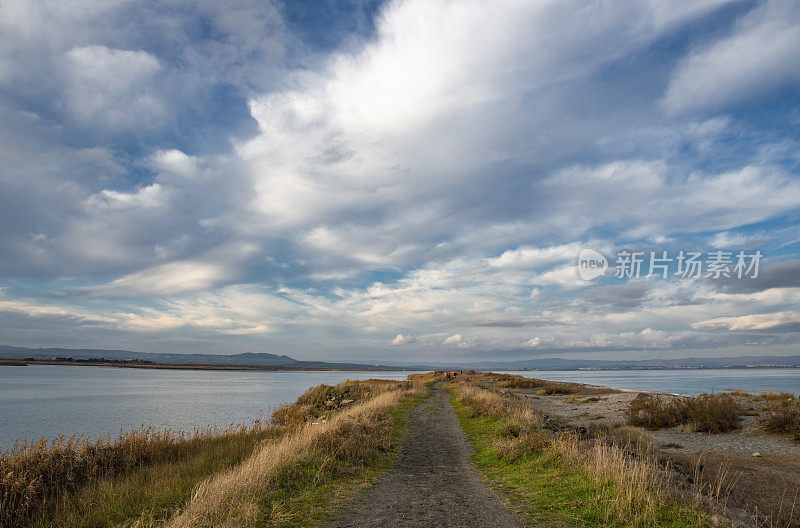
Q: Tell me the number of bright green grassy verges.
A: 2